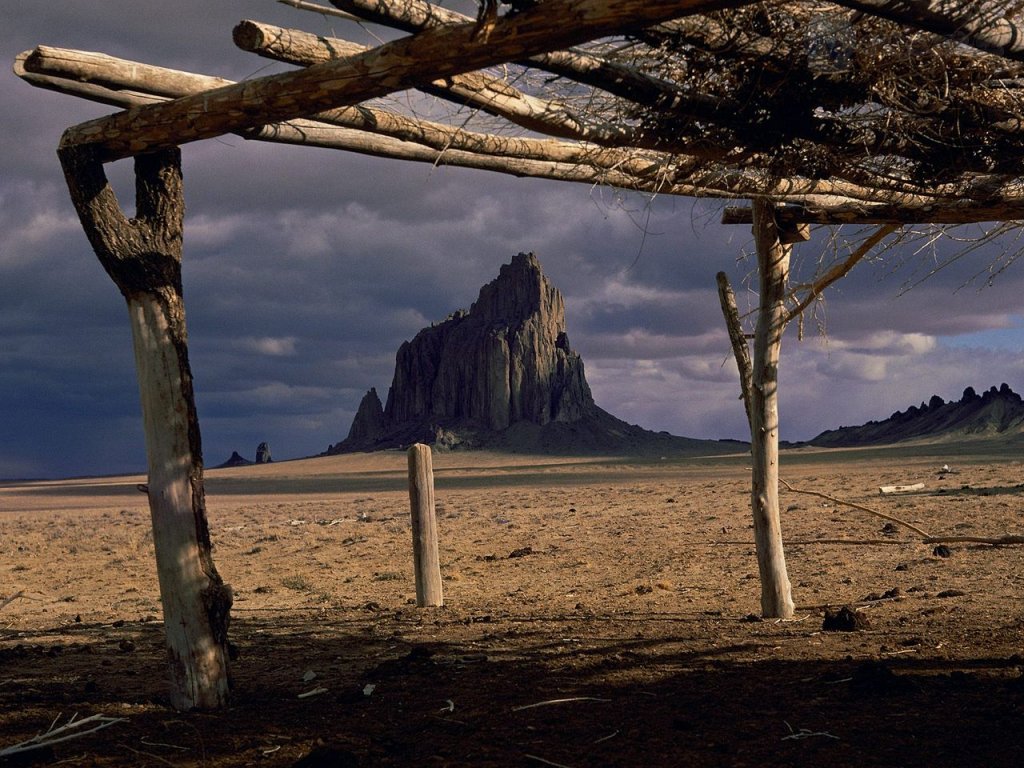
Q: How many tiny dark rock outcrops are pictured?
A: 2